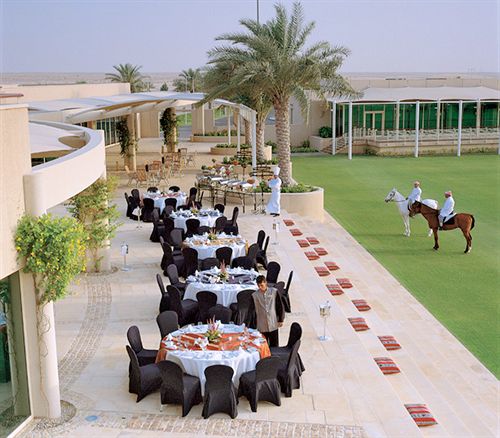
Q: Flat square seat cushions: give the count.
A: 15